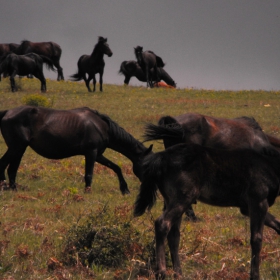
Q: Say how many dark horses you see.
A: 9